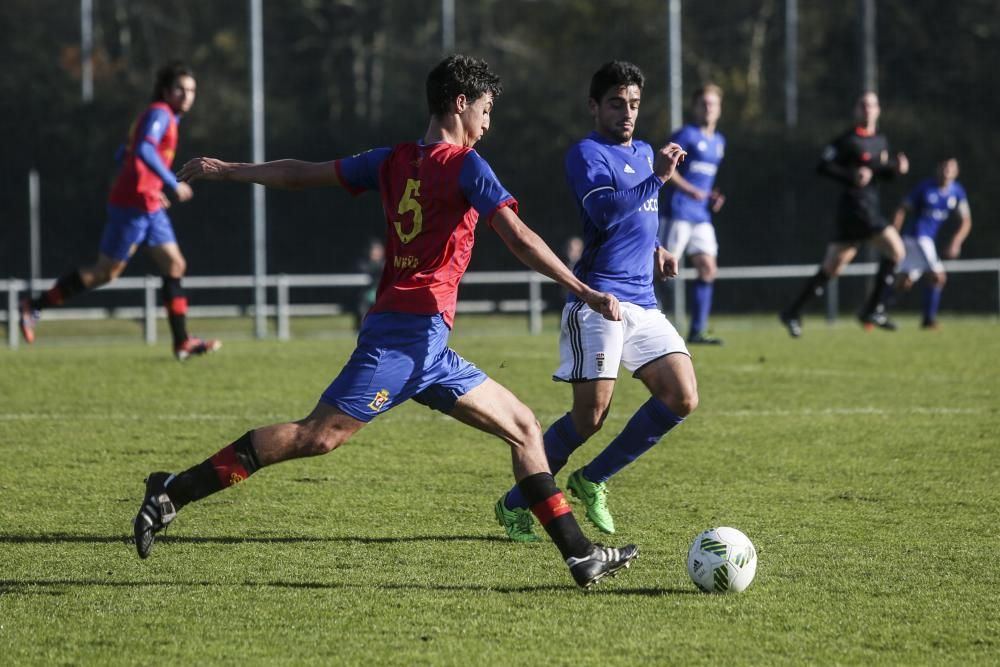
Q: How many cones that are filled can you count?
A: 0